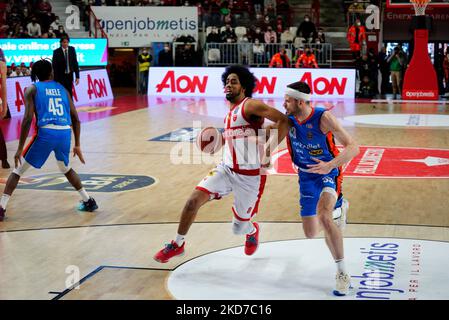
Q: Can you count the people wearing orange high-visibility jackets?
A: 3